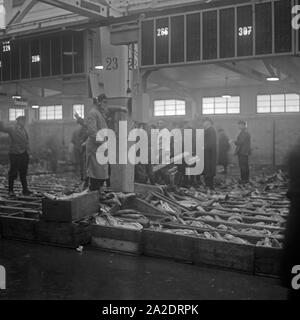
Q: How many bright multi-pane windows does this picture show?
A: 6